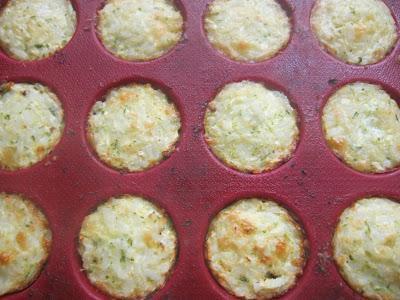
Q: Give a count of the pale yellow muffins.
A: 12